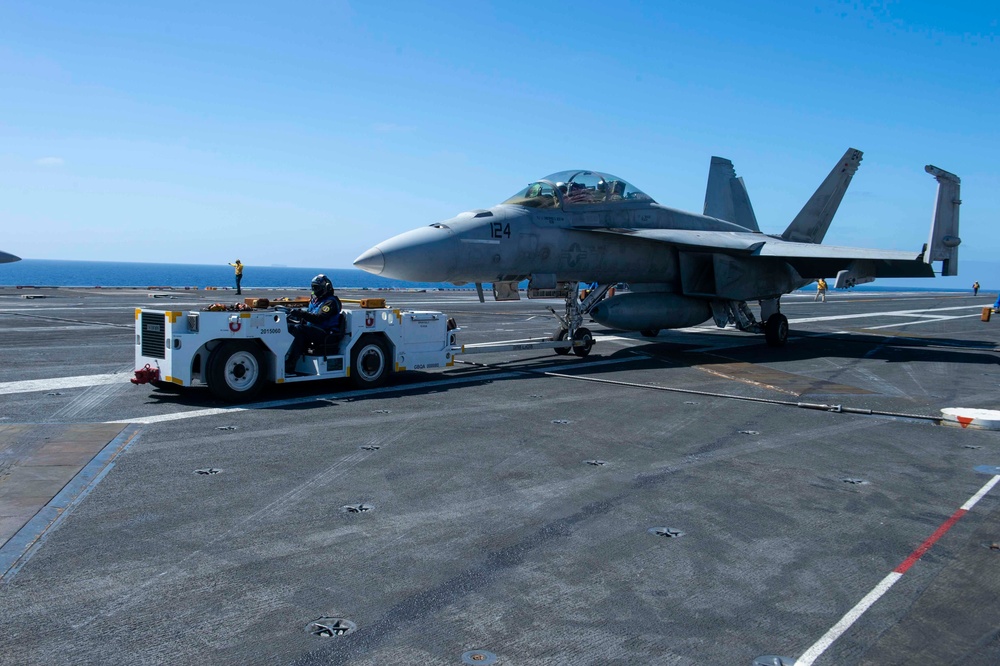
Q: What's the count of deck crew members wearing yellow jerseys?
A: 3